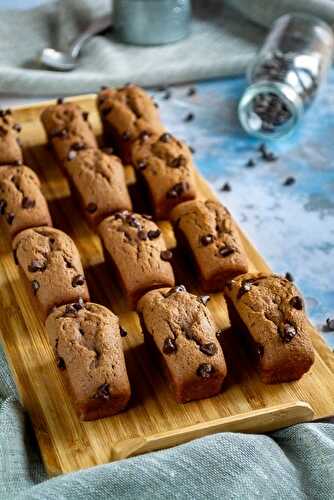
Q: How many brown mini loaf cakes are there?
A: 12